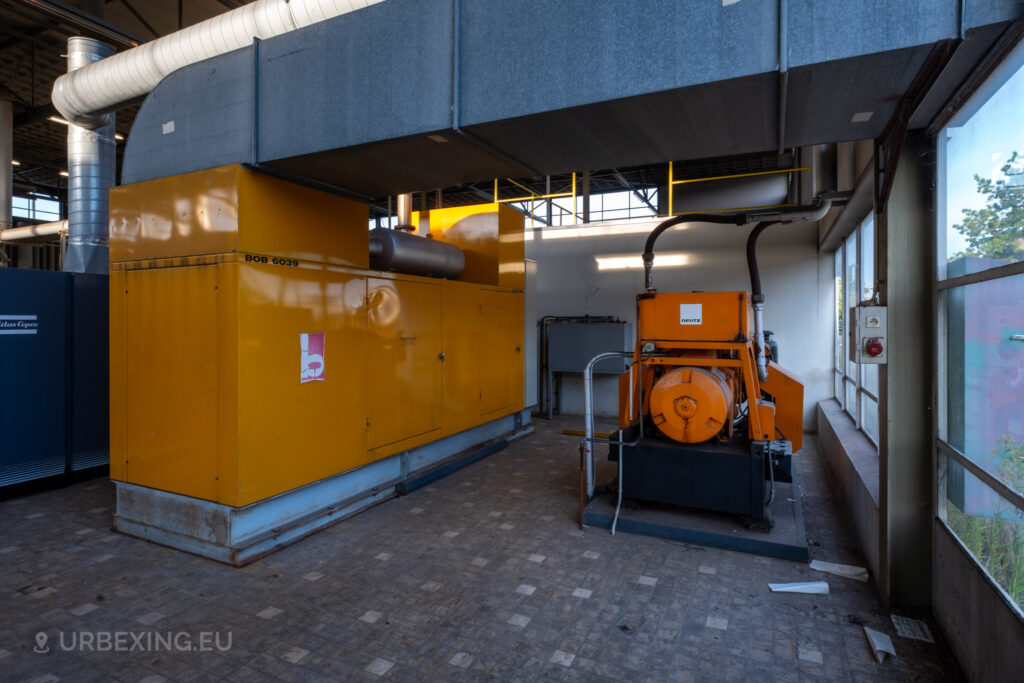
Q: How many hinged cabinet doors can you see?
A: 2